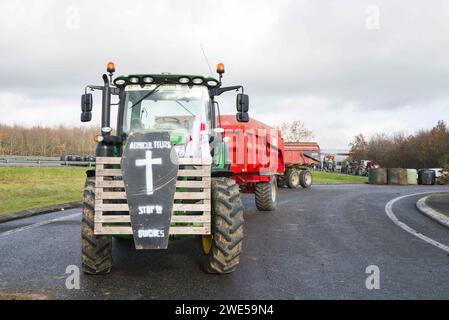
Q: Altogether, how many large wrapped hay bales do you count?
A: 4